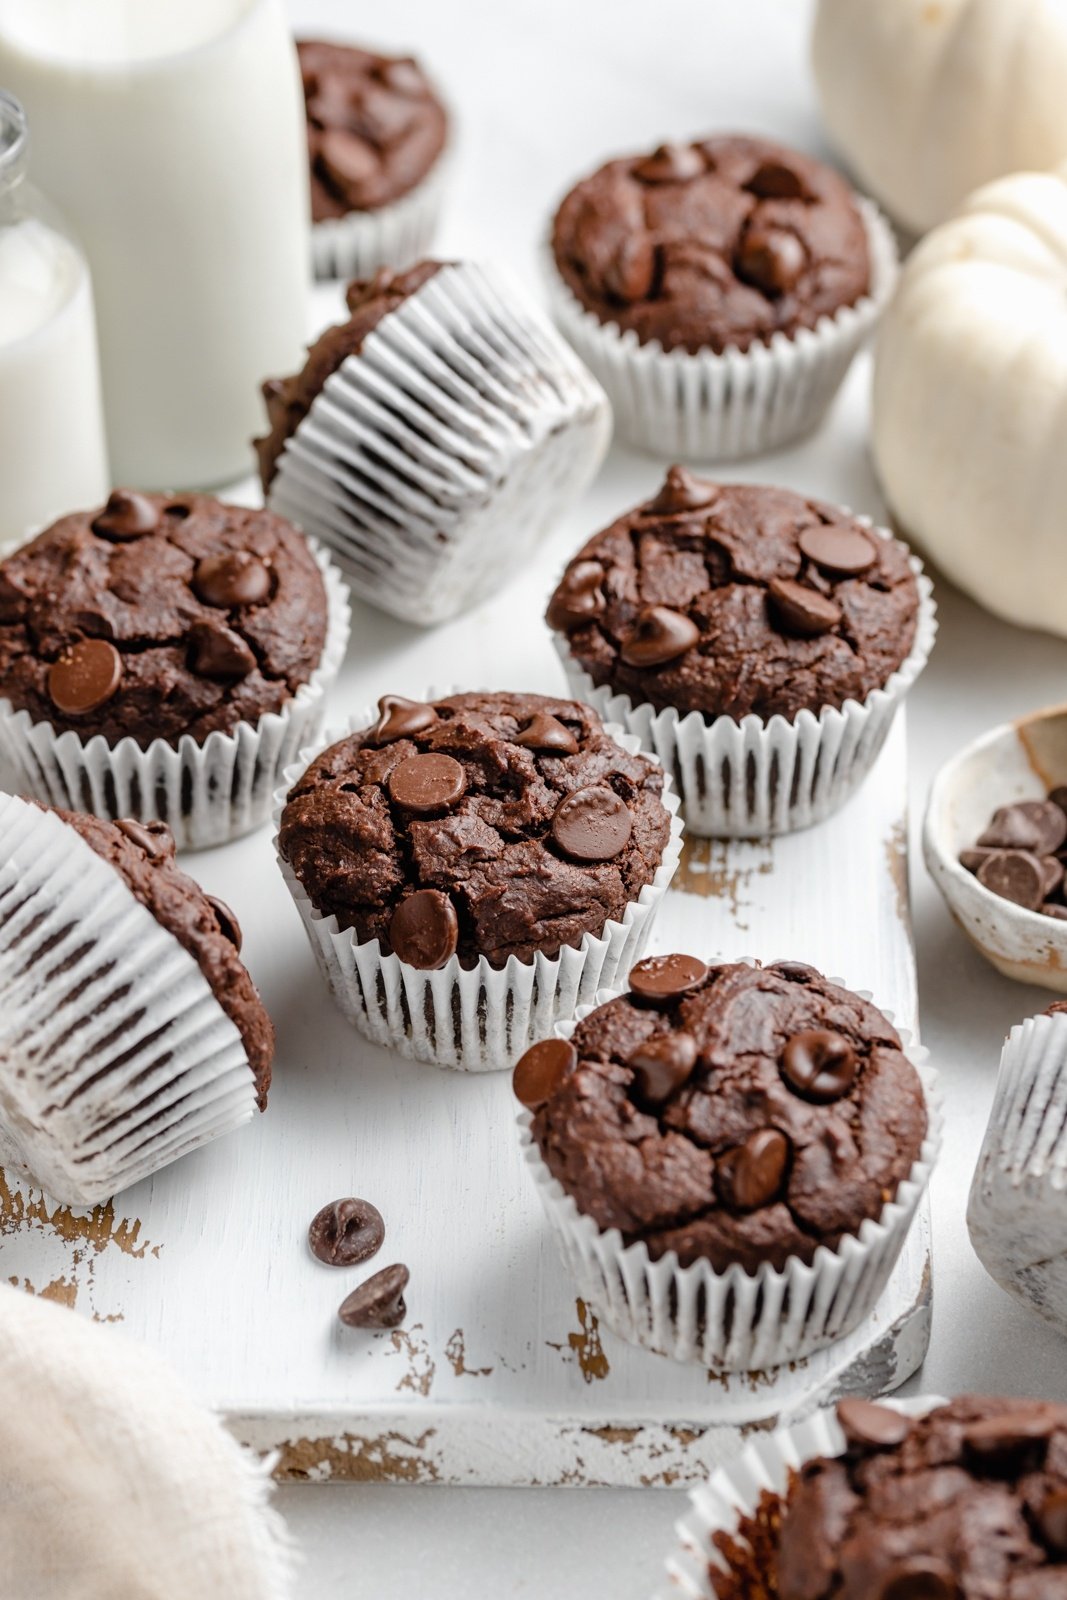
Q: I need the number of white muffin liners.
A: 10